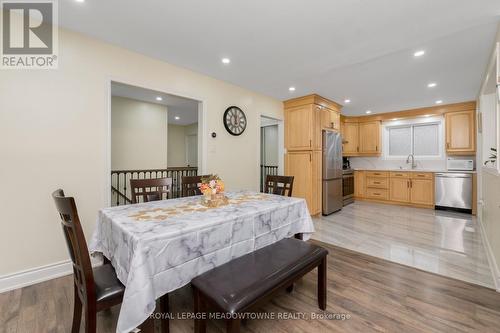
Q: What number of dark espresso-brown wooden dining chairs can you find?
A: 4